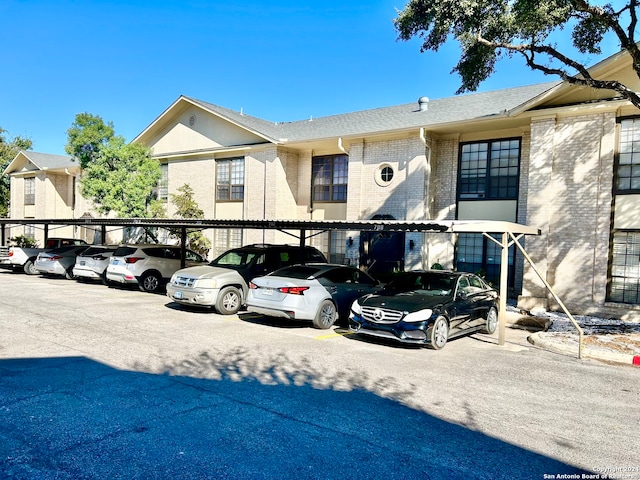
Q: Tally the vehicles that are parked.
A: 7